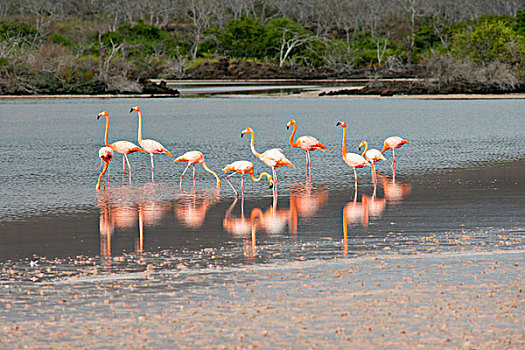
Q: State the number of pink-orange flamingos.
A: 10